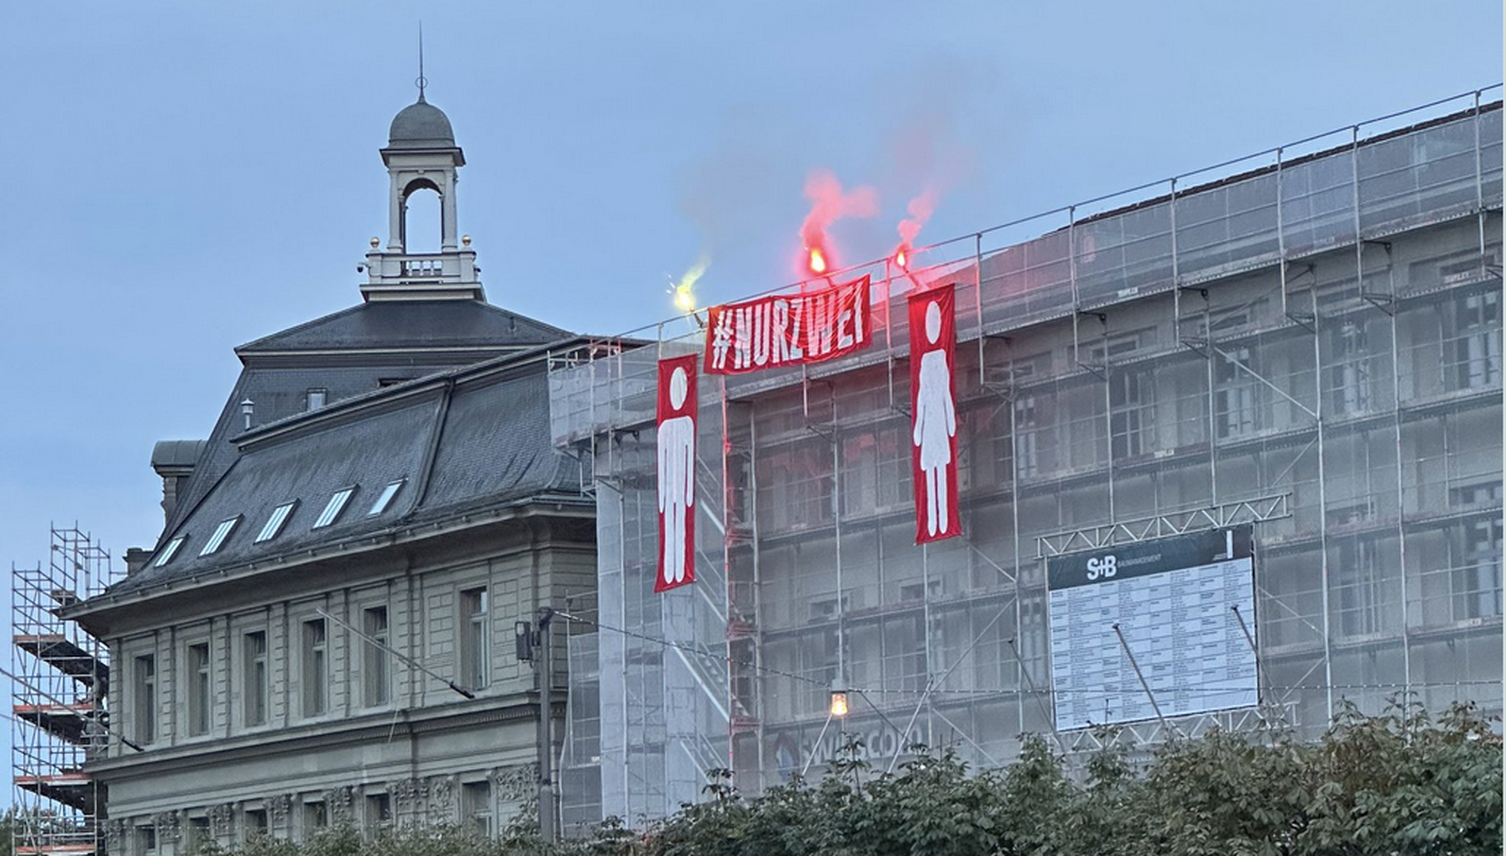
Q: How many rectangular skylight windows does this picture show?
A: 5